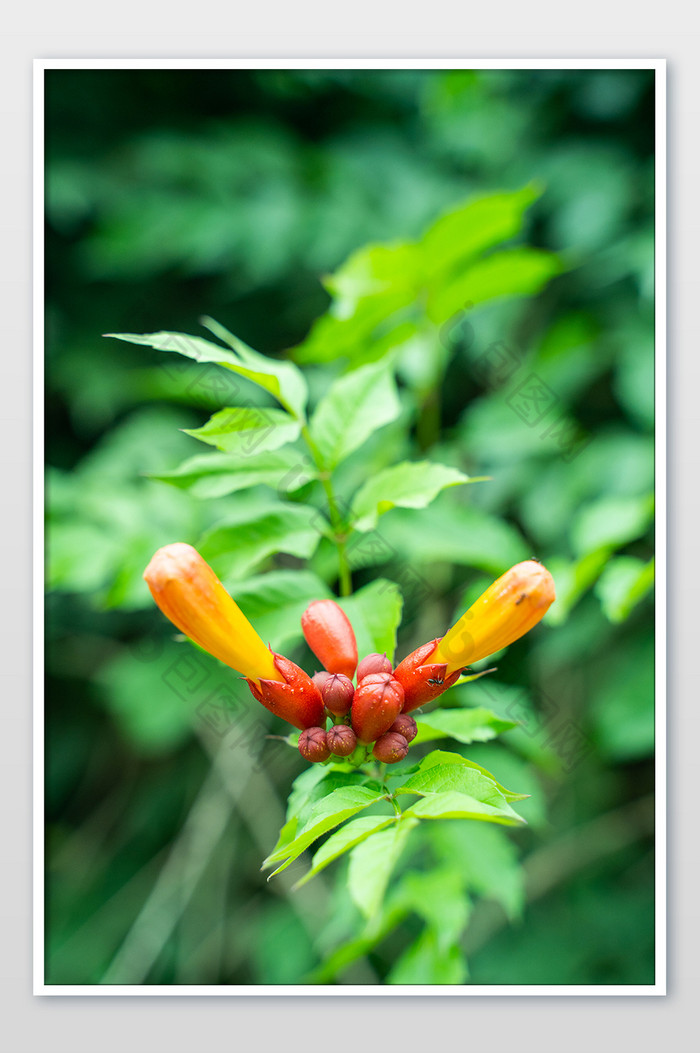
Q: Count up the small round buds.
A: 7